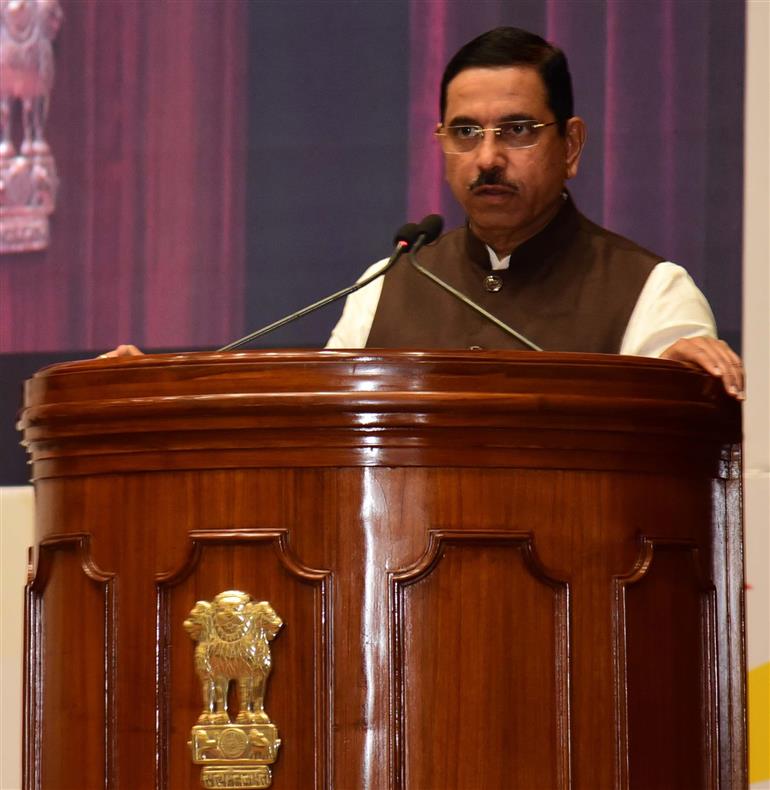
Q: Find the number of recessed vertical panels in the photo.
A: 4